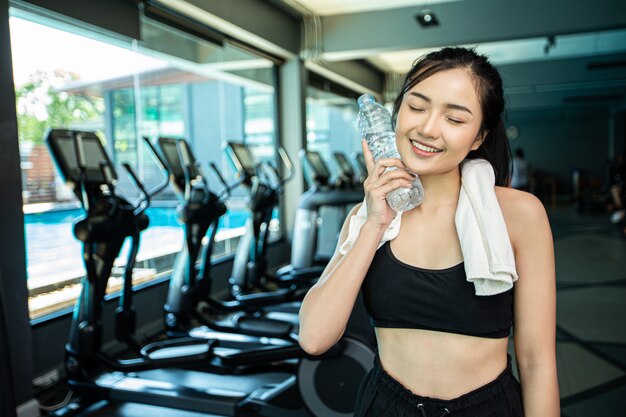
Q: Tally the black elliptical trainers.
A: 3